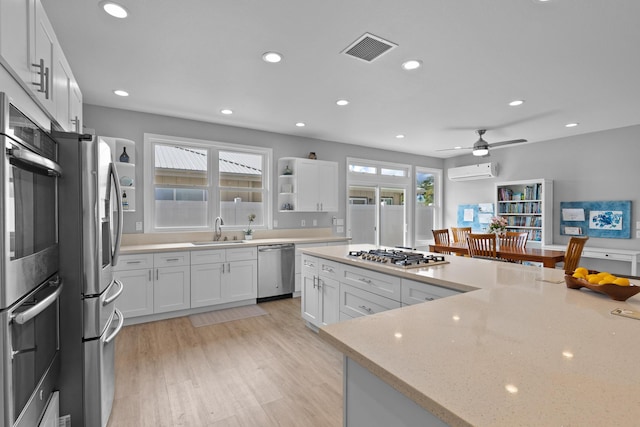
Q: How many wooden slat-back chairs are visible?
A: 5